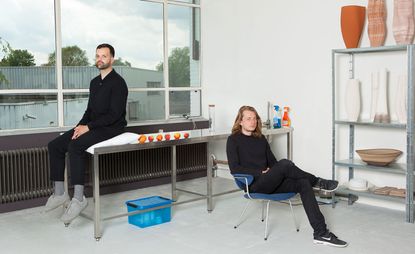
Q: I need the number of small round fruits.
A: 6